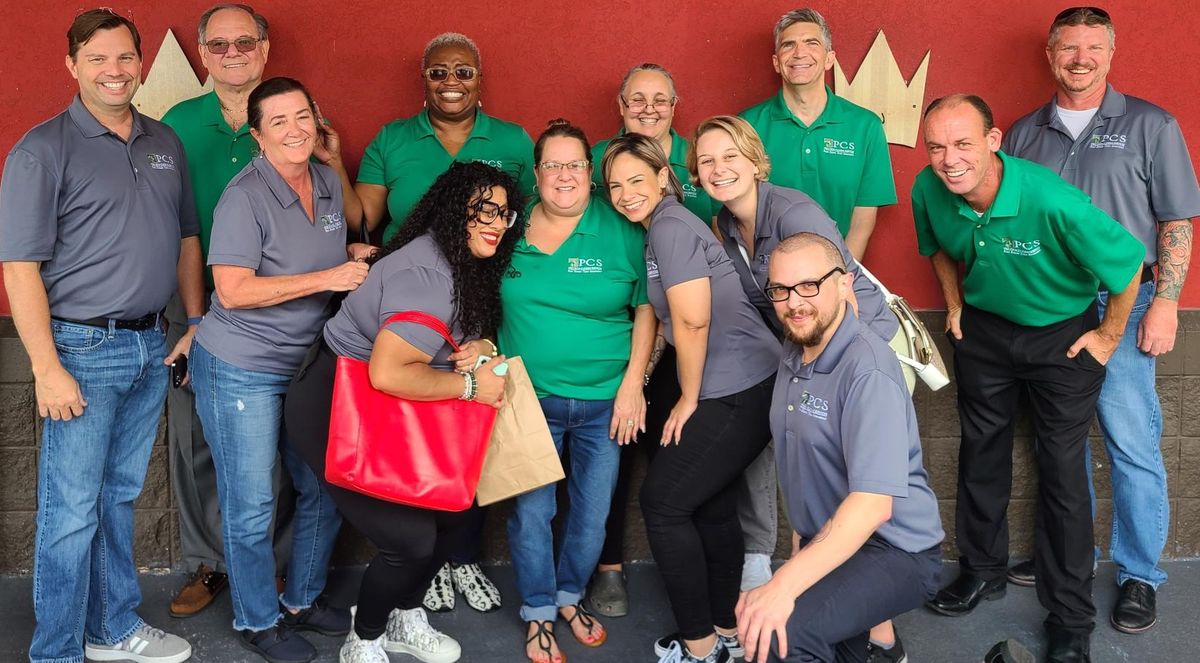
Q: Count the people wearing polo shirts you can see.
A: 13